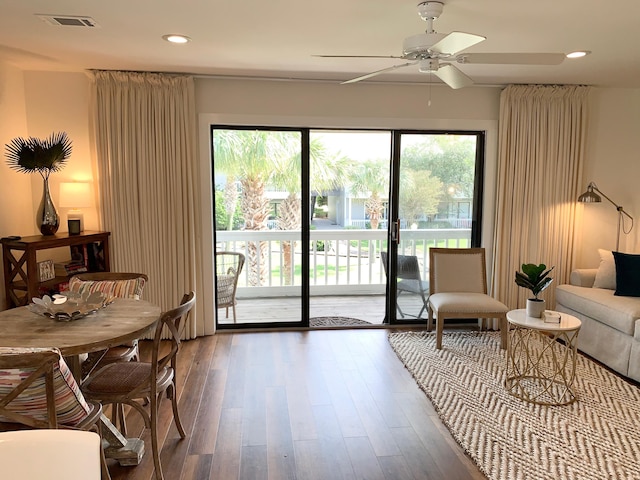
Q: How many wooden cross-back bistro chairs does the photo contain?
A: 3